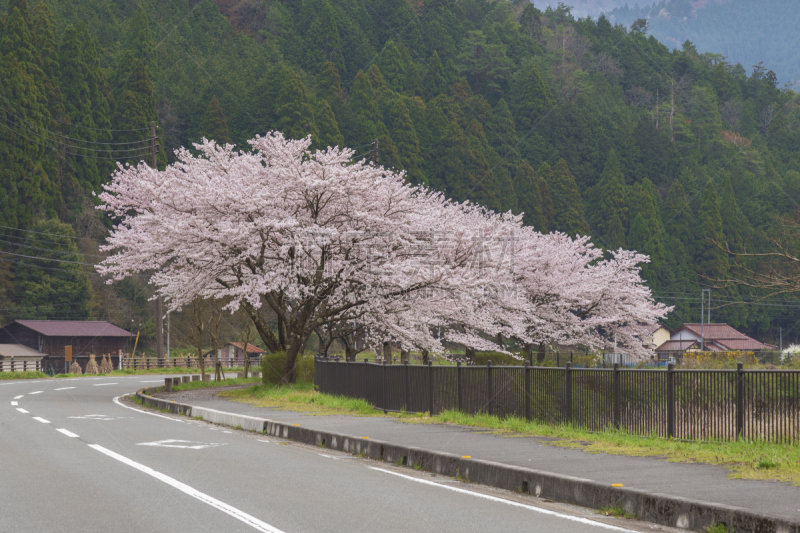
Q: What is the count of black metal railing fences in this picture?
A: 1